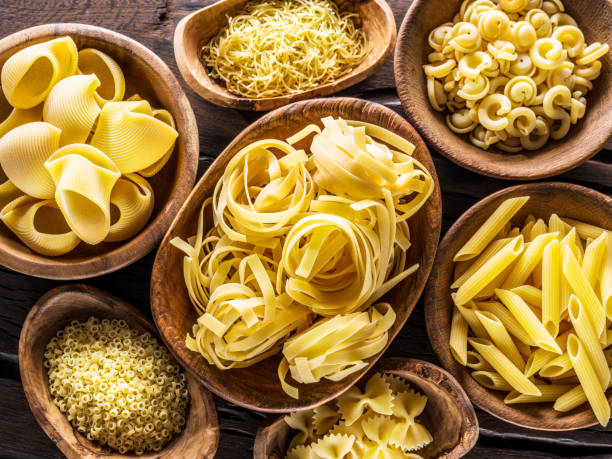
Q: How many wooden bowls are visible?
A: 7